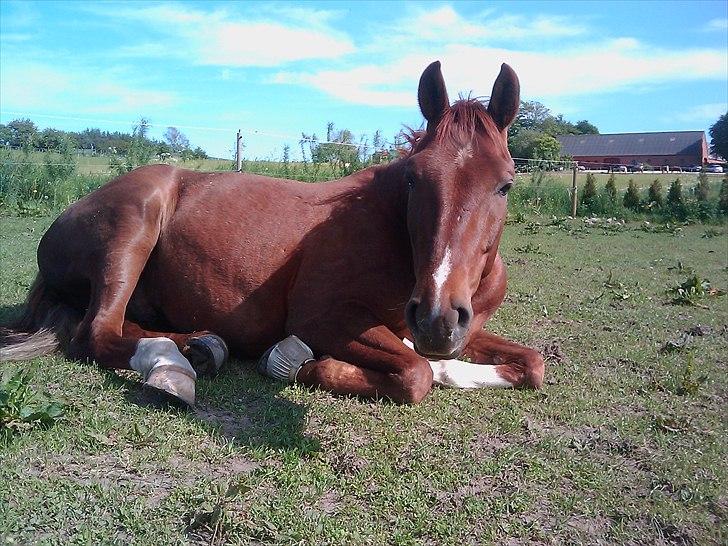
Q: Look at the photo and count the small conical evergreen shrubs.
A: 7